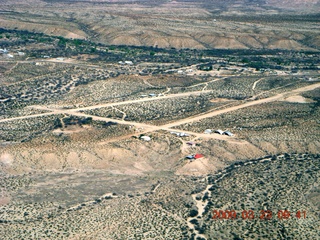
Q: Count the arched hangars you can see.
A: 3